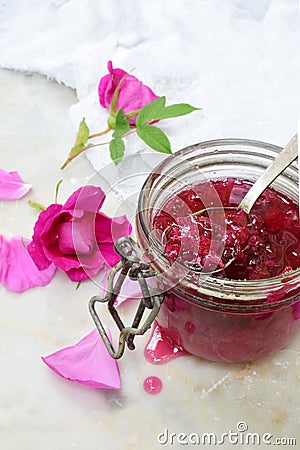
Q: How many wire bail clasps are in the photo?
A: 1